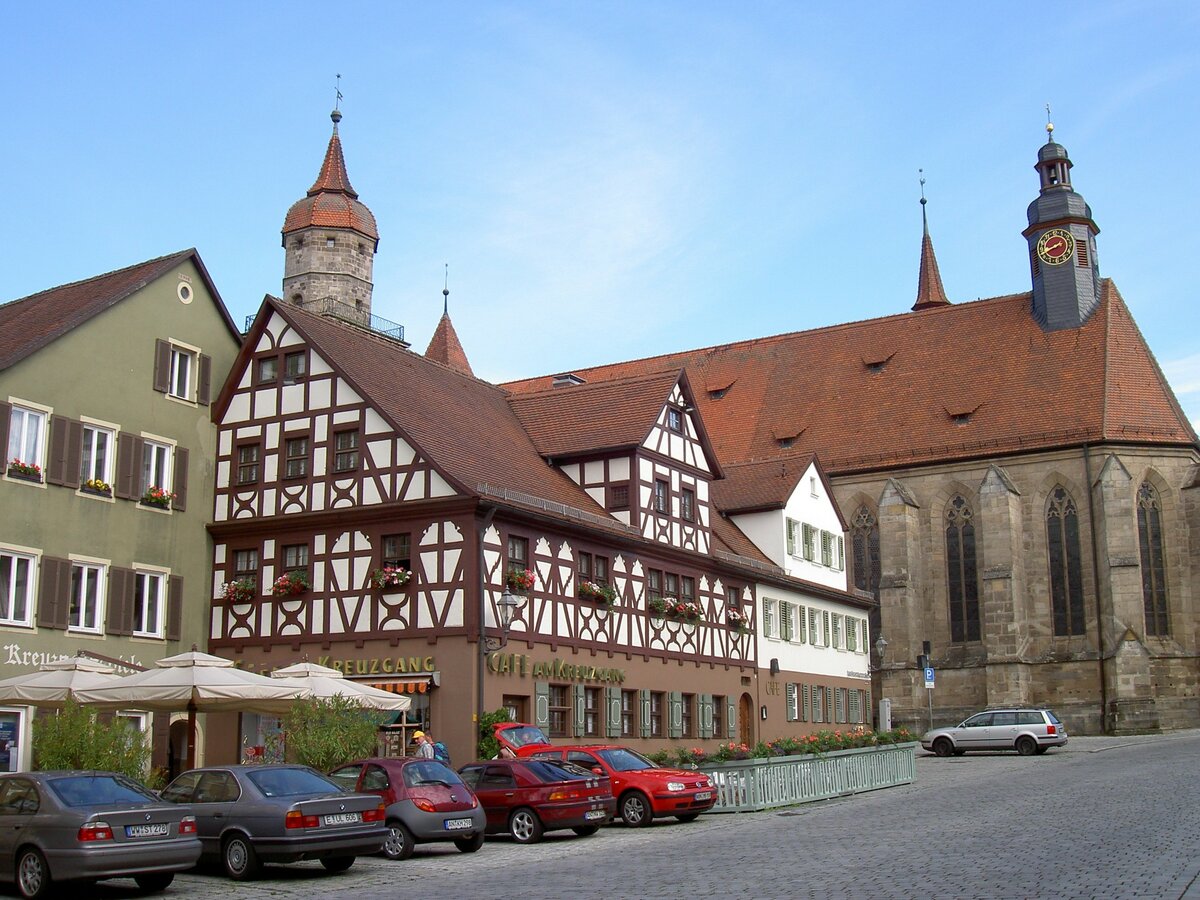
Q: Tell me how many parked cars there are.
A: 6